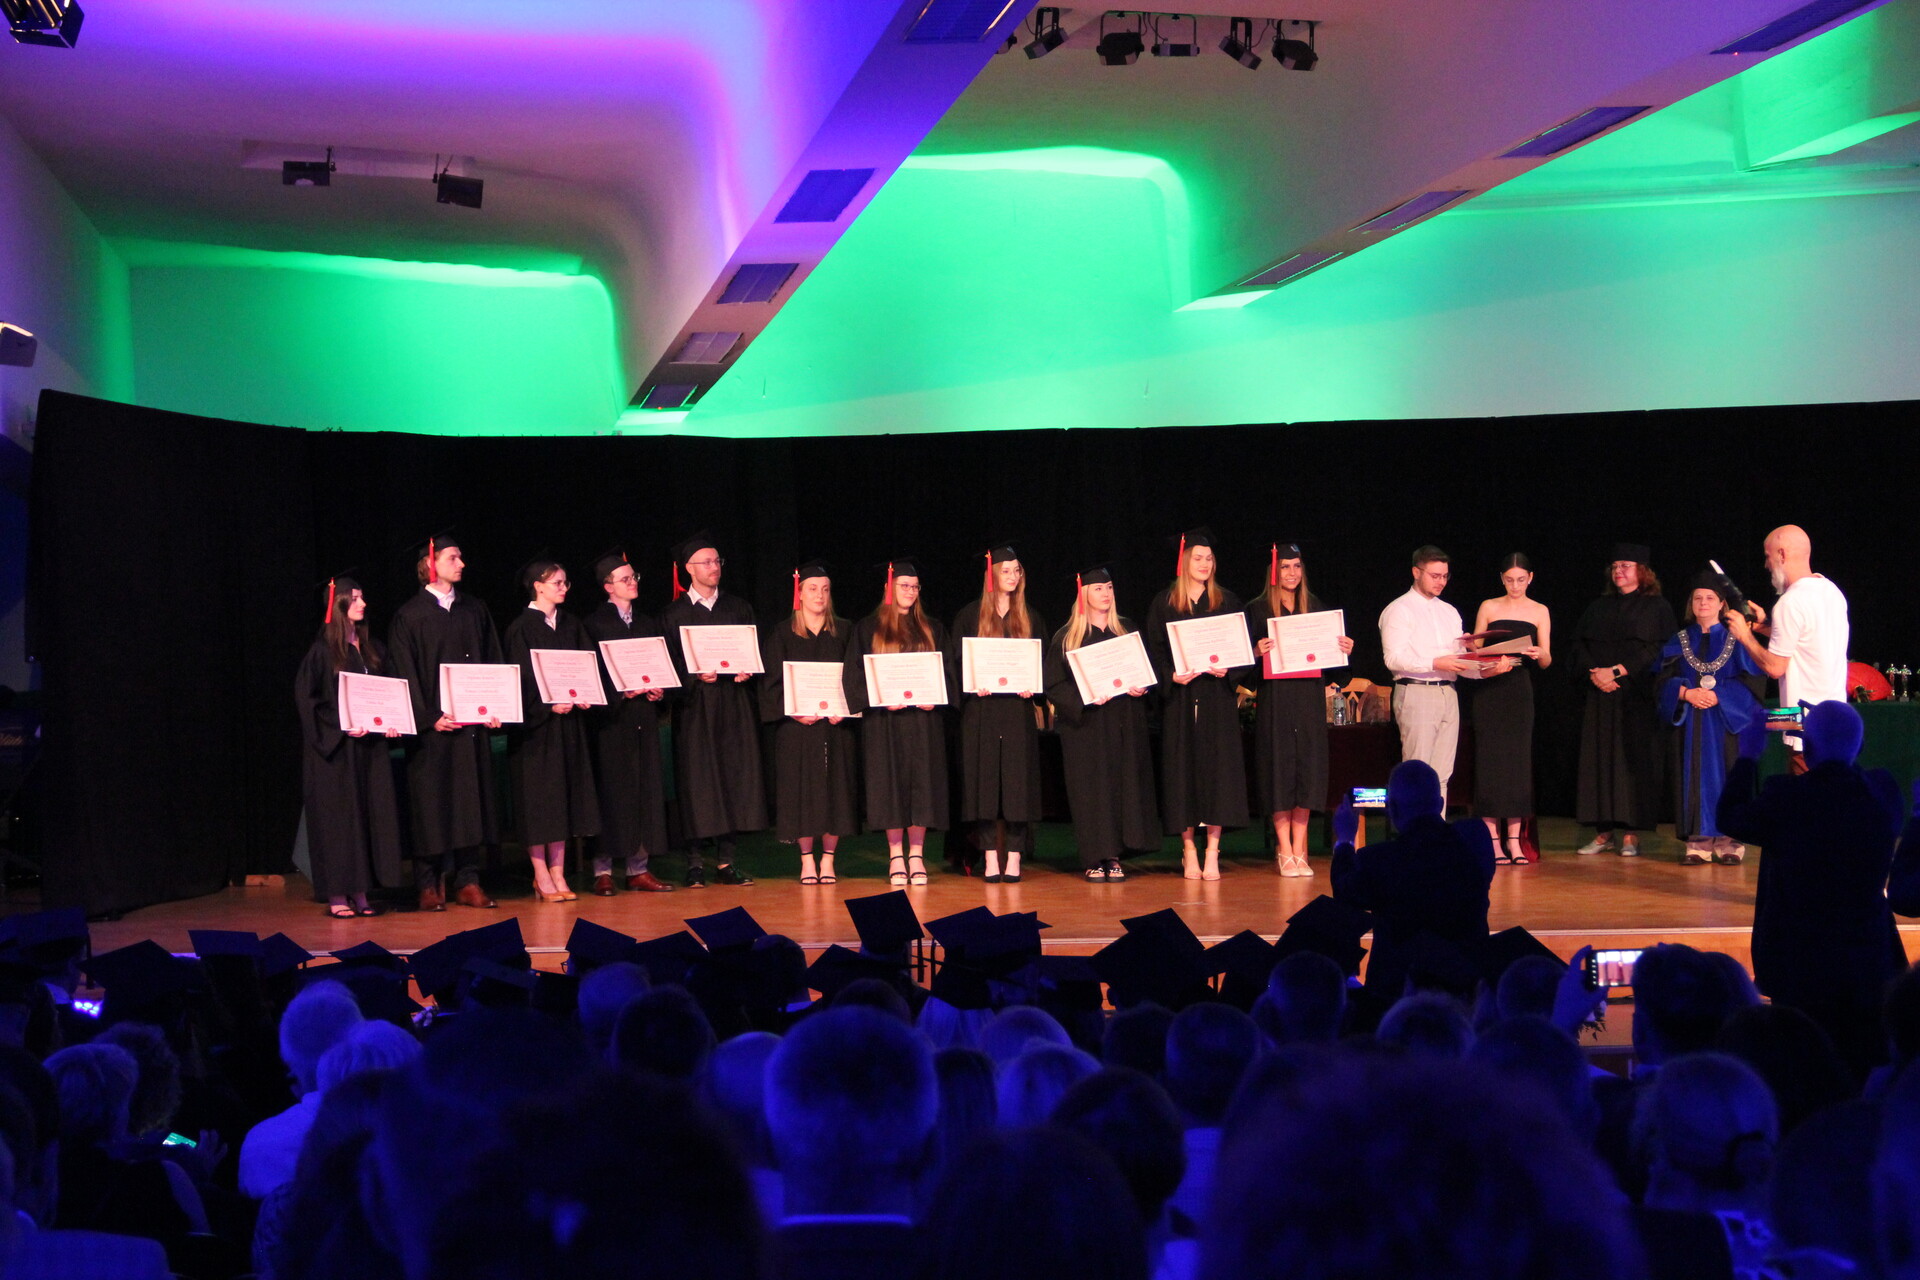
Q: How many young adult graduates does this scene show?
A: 11